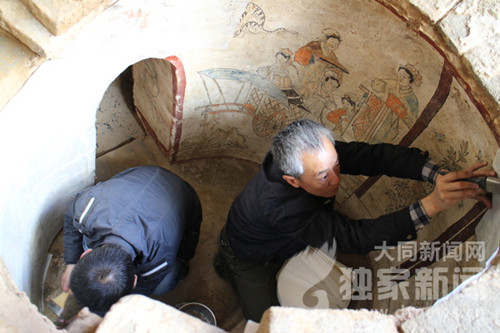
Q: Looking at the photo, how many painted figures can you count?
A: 5